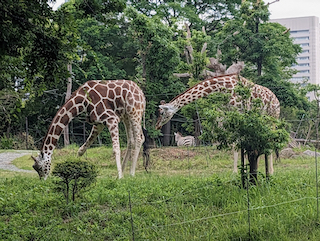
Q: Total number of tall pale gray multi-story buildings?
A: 1